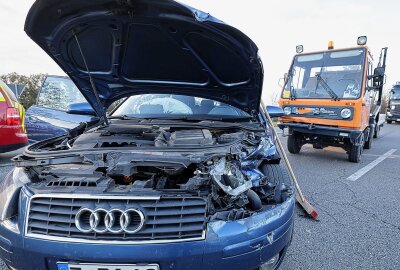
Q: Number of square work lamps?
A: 2